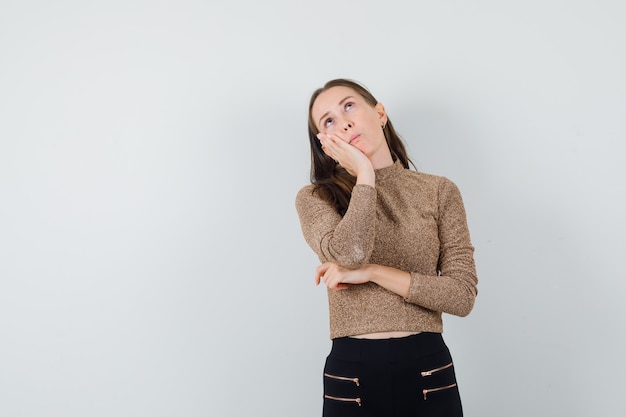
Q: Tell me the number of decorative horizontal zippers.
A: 4